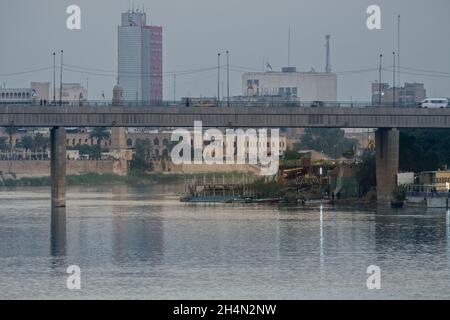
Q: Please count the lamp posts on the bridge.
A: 6